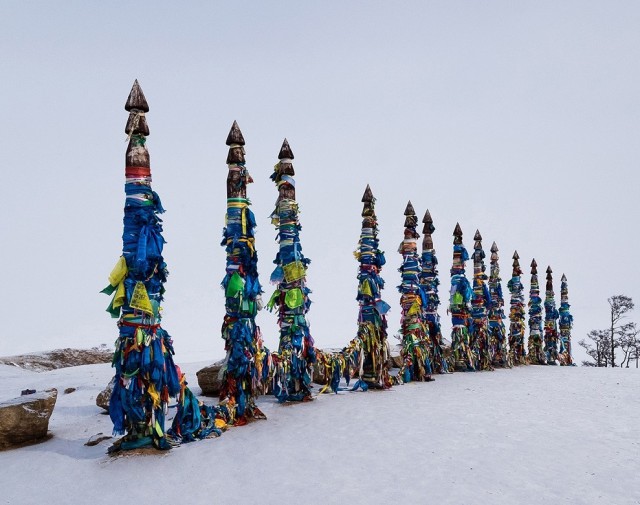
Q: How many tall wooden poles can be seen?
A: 13